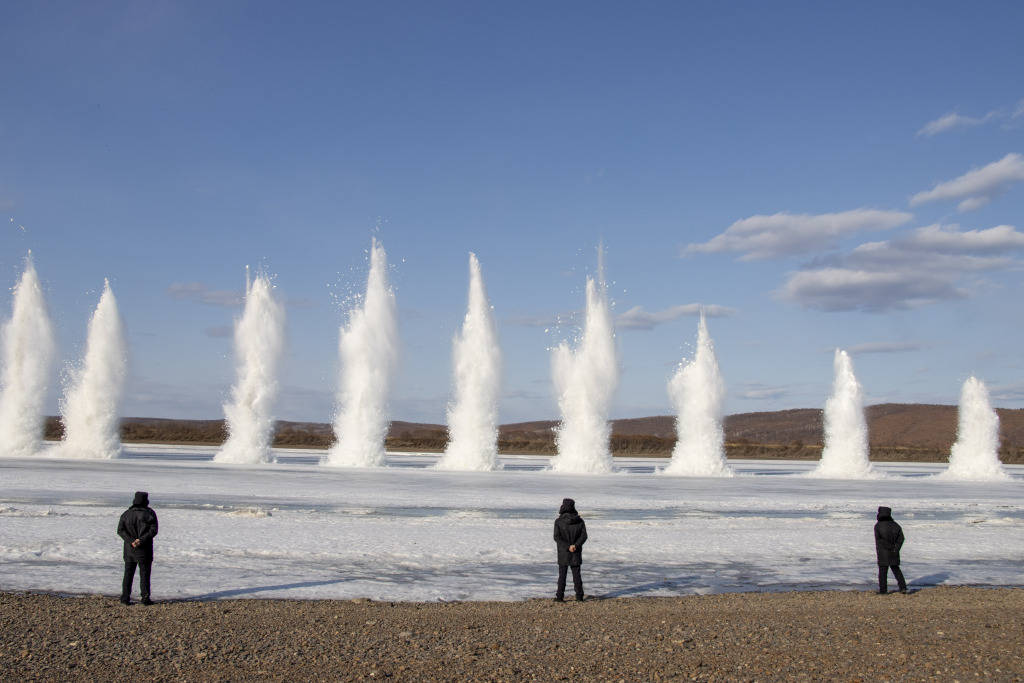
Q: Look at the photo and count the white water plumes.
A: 9